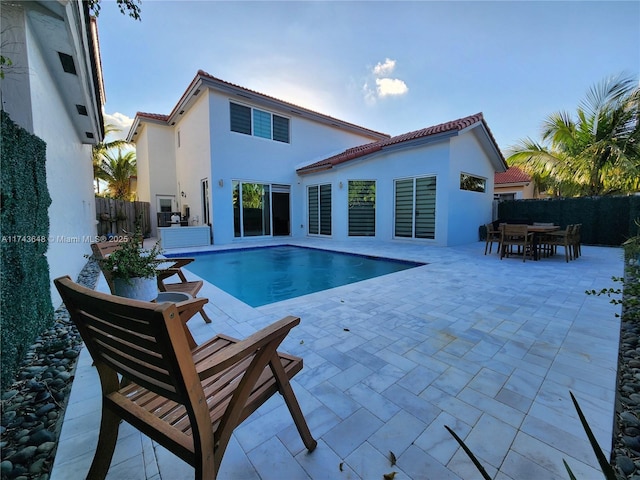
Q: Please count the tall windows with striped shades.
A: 3